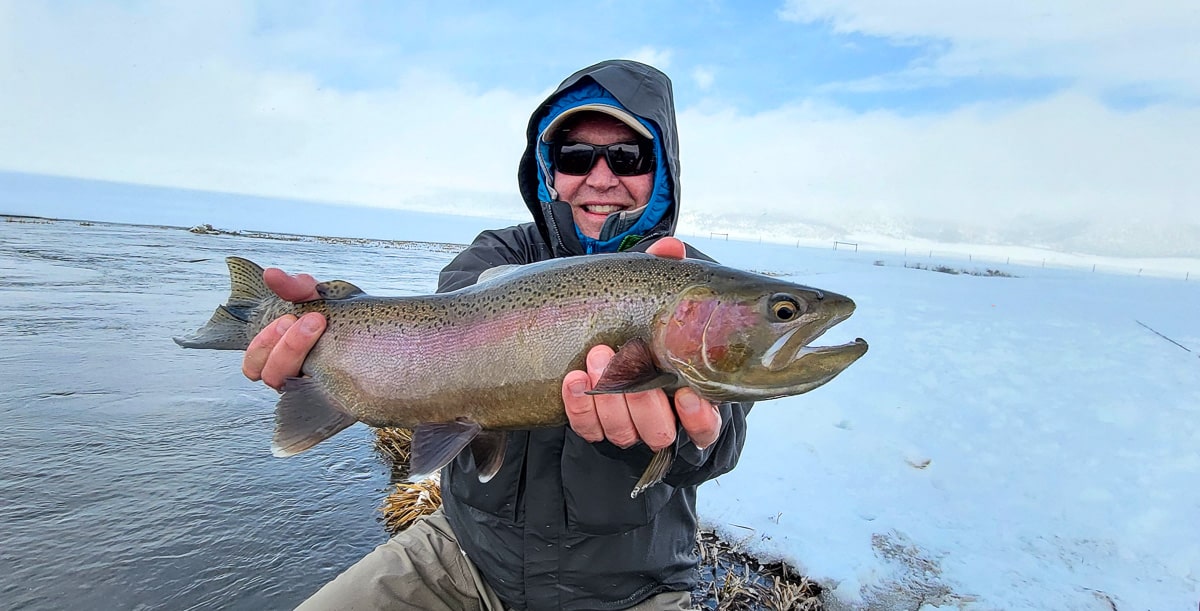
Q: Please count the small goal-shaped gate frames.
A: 2